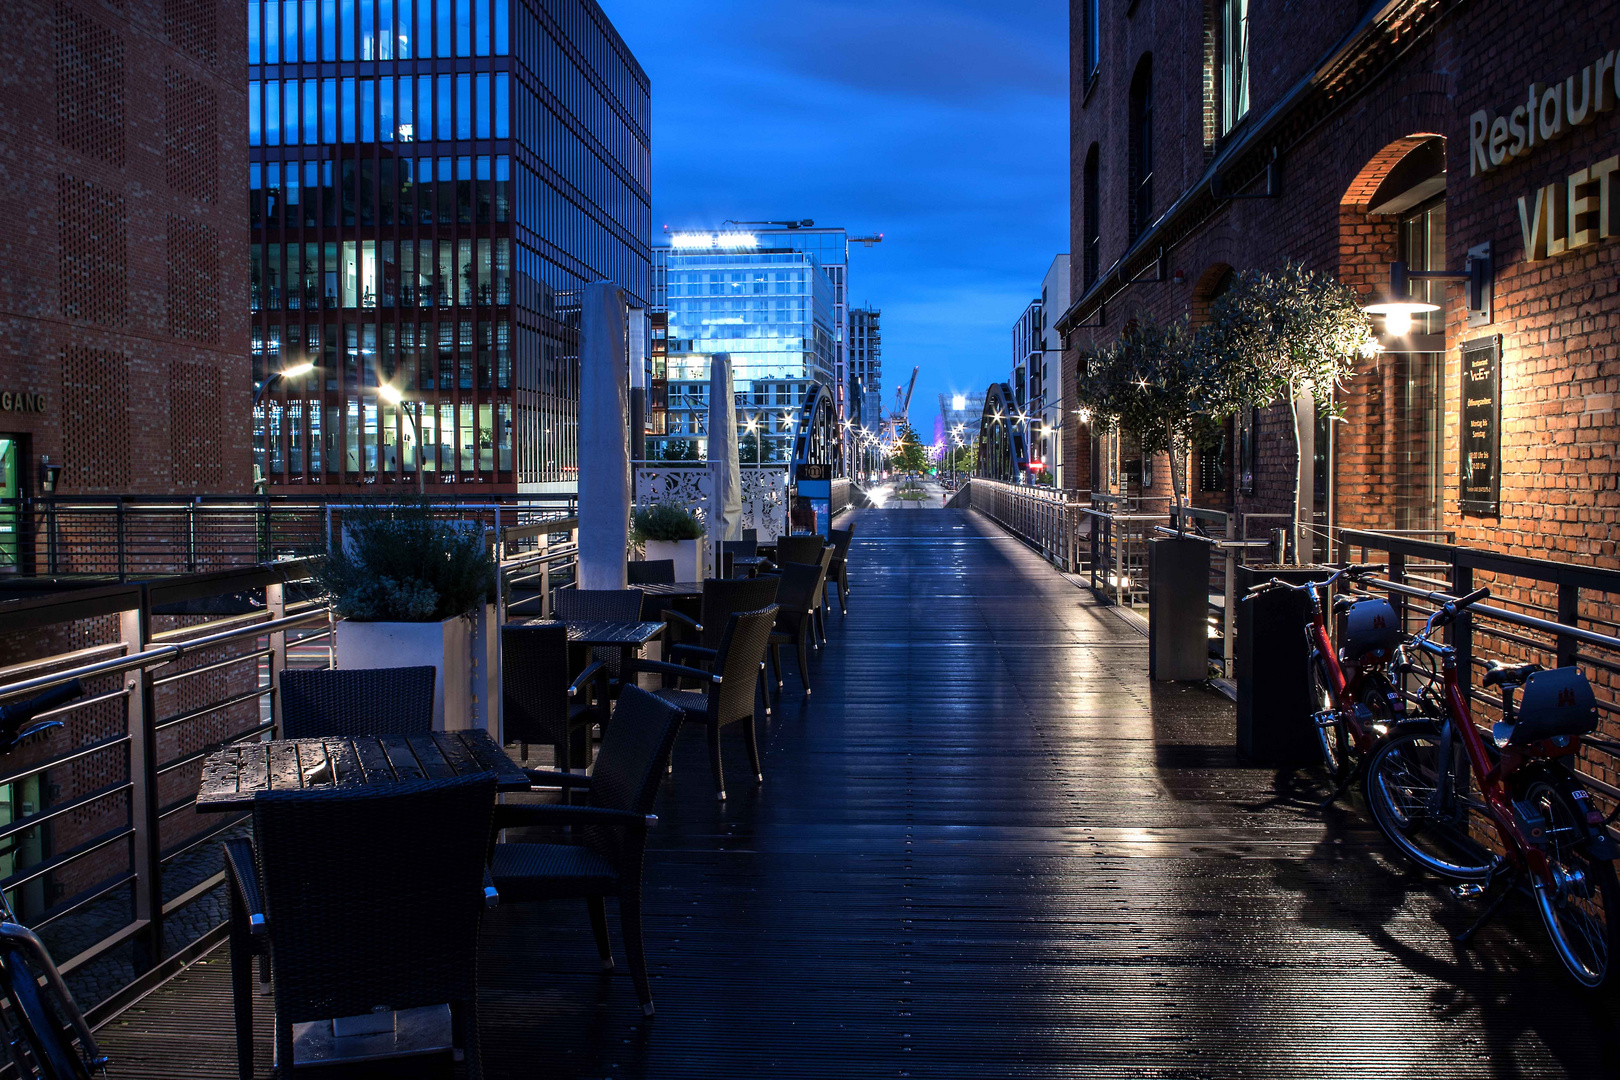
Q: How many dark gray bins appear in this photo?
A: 2